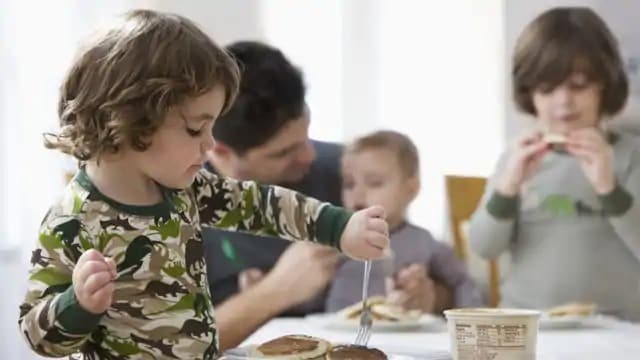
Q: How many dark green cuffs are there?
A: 4